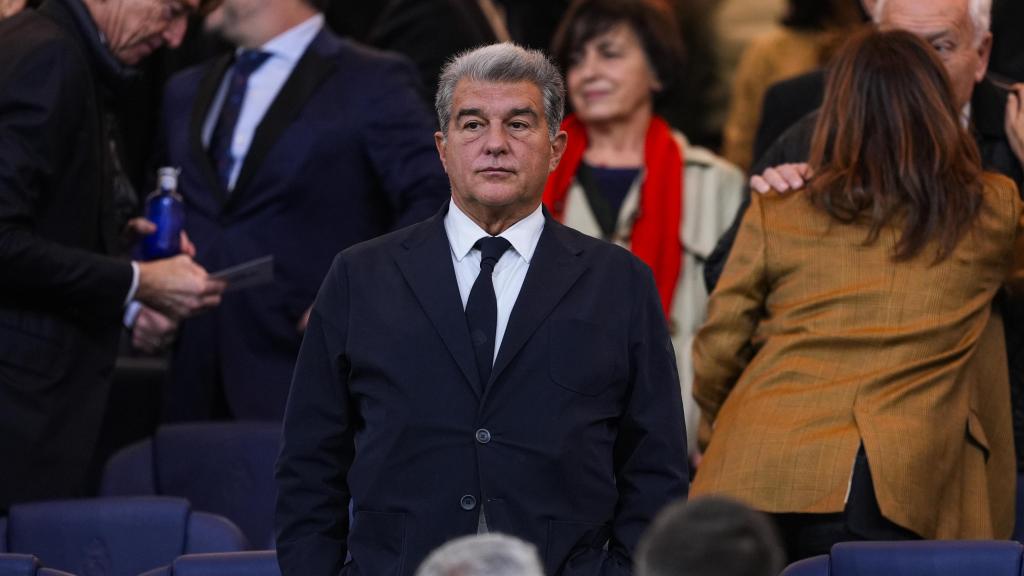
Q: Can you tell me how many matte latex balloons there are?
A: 0